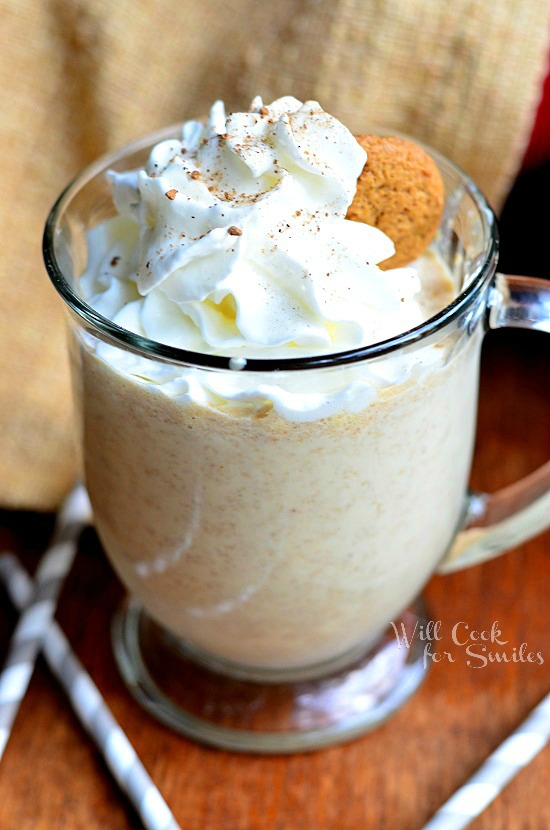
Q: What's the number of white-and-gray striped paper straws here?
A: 3